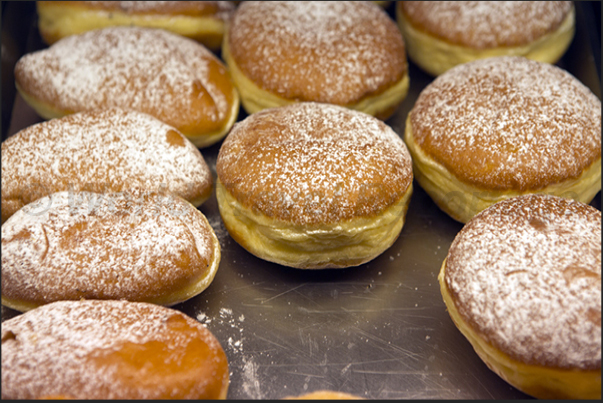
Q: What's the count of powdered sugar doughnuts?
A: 10